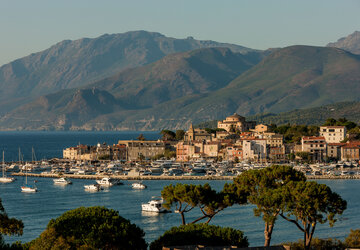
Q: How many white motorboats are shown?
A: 5